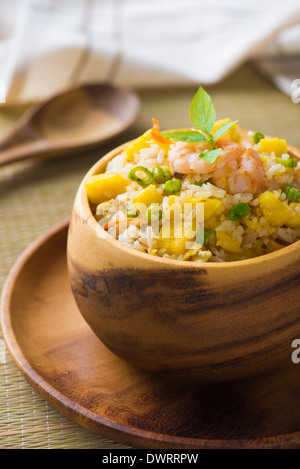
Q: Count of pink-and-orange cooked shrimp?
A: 2